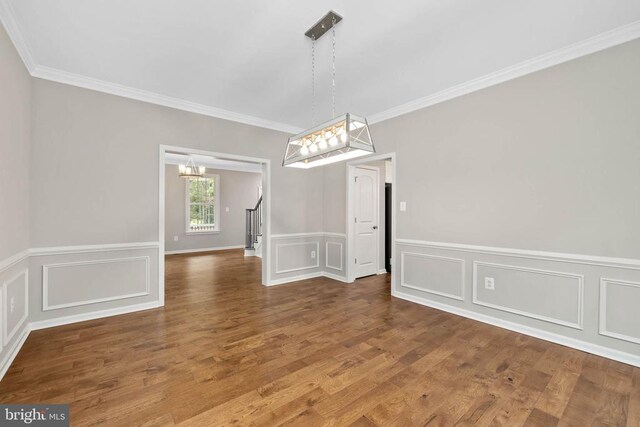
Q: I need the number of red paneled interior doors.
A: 0